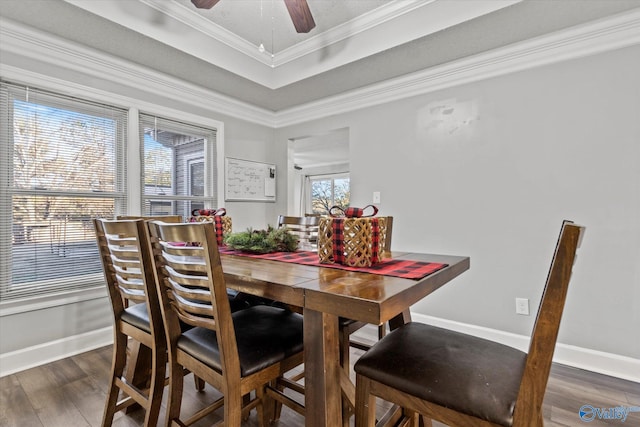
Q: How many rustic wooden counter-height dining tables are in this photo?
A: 1